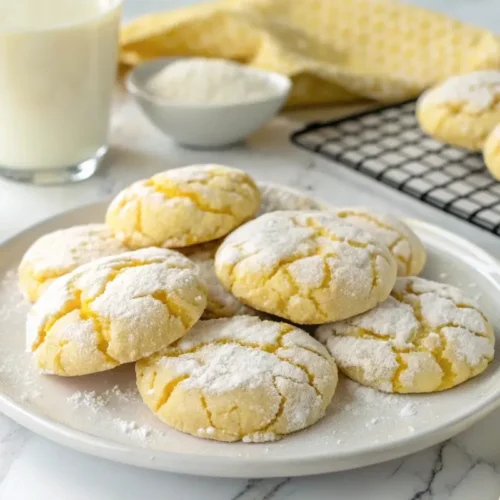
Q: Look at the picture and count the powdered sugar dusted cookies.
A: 11